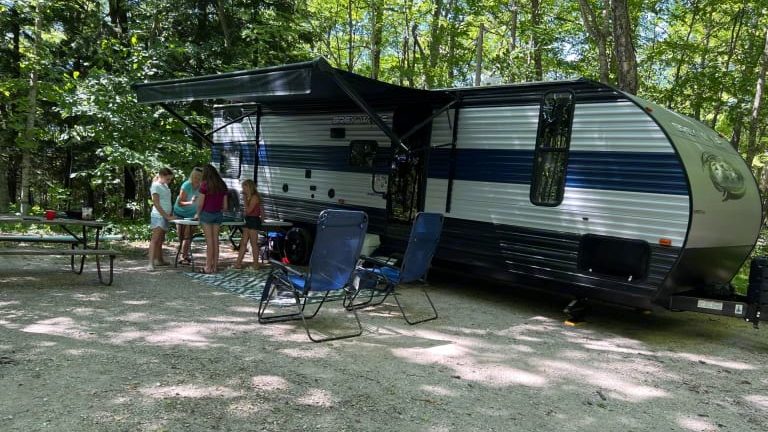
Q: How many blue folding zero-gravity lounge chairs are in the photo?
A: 2